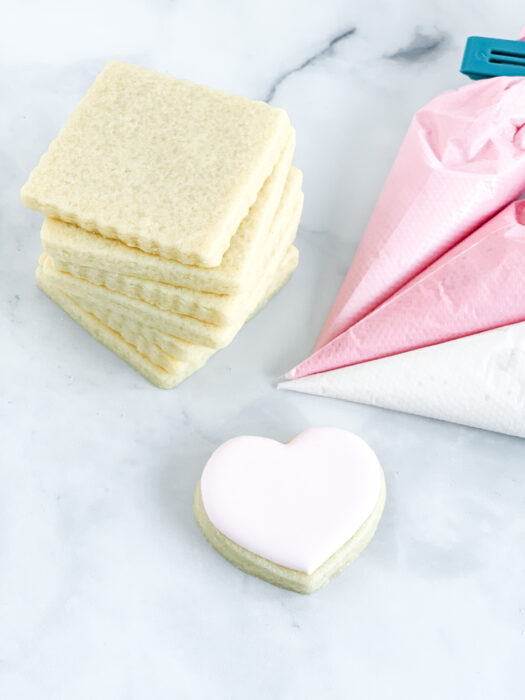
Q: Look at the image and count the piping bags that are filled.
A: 3